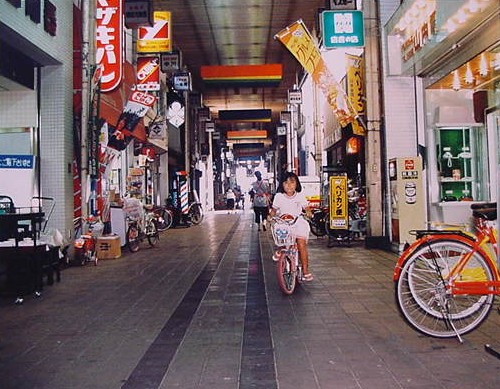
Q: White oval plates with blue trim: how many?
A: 0